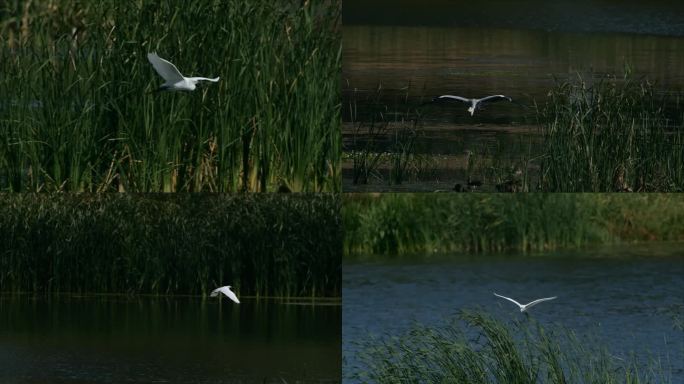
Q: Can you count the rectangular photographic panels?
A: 4